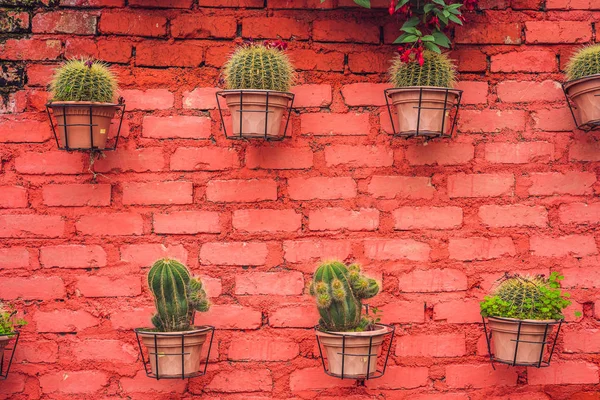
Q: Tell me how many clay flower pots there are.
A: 8